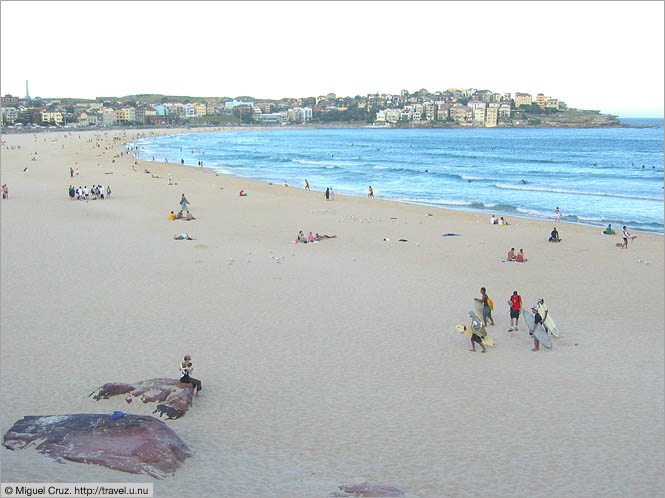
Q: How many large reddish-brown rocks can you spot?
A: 2